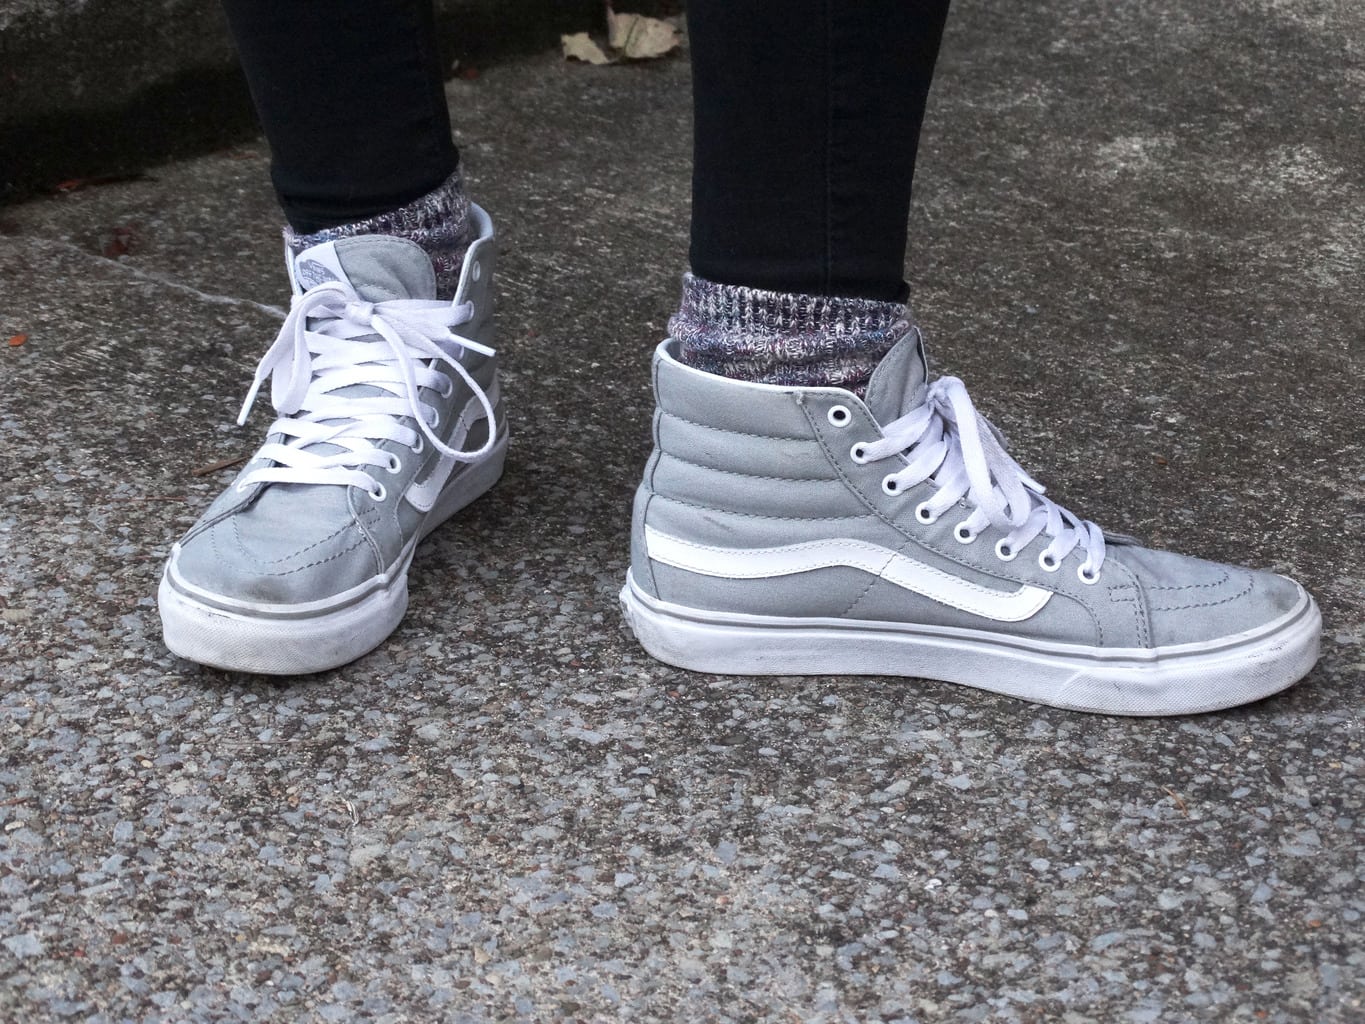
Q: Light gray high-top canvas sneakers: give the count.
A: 2